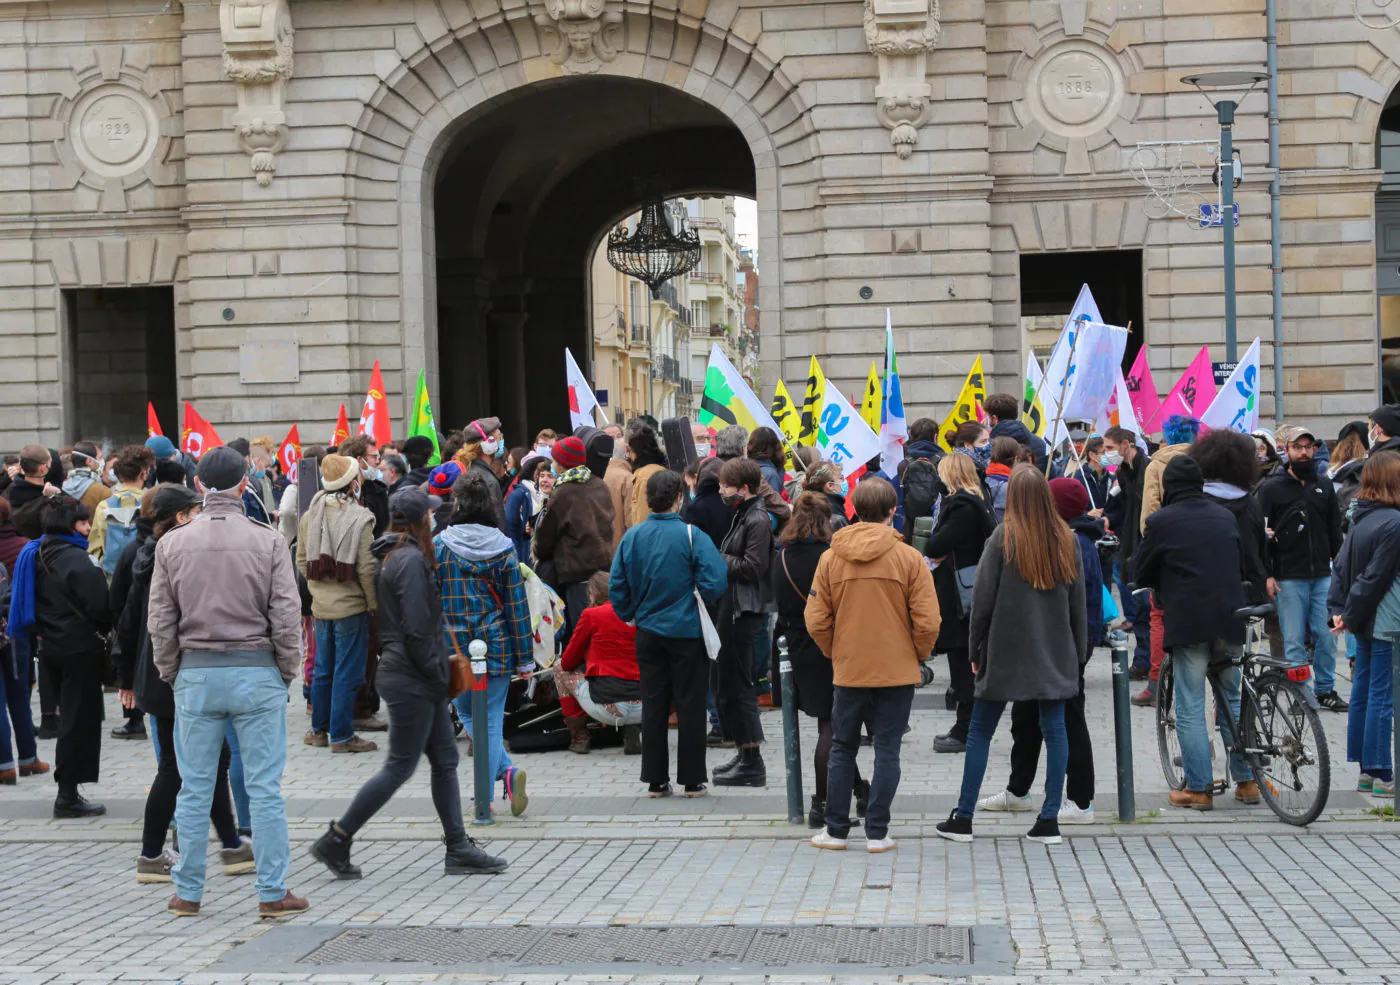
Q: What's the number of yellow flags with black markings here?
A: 4